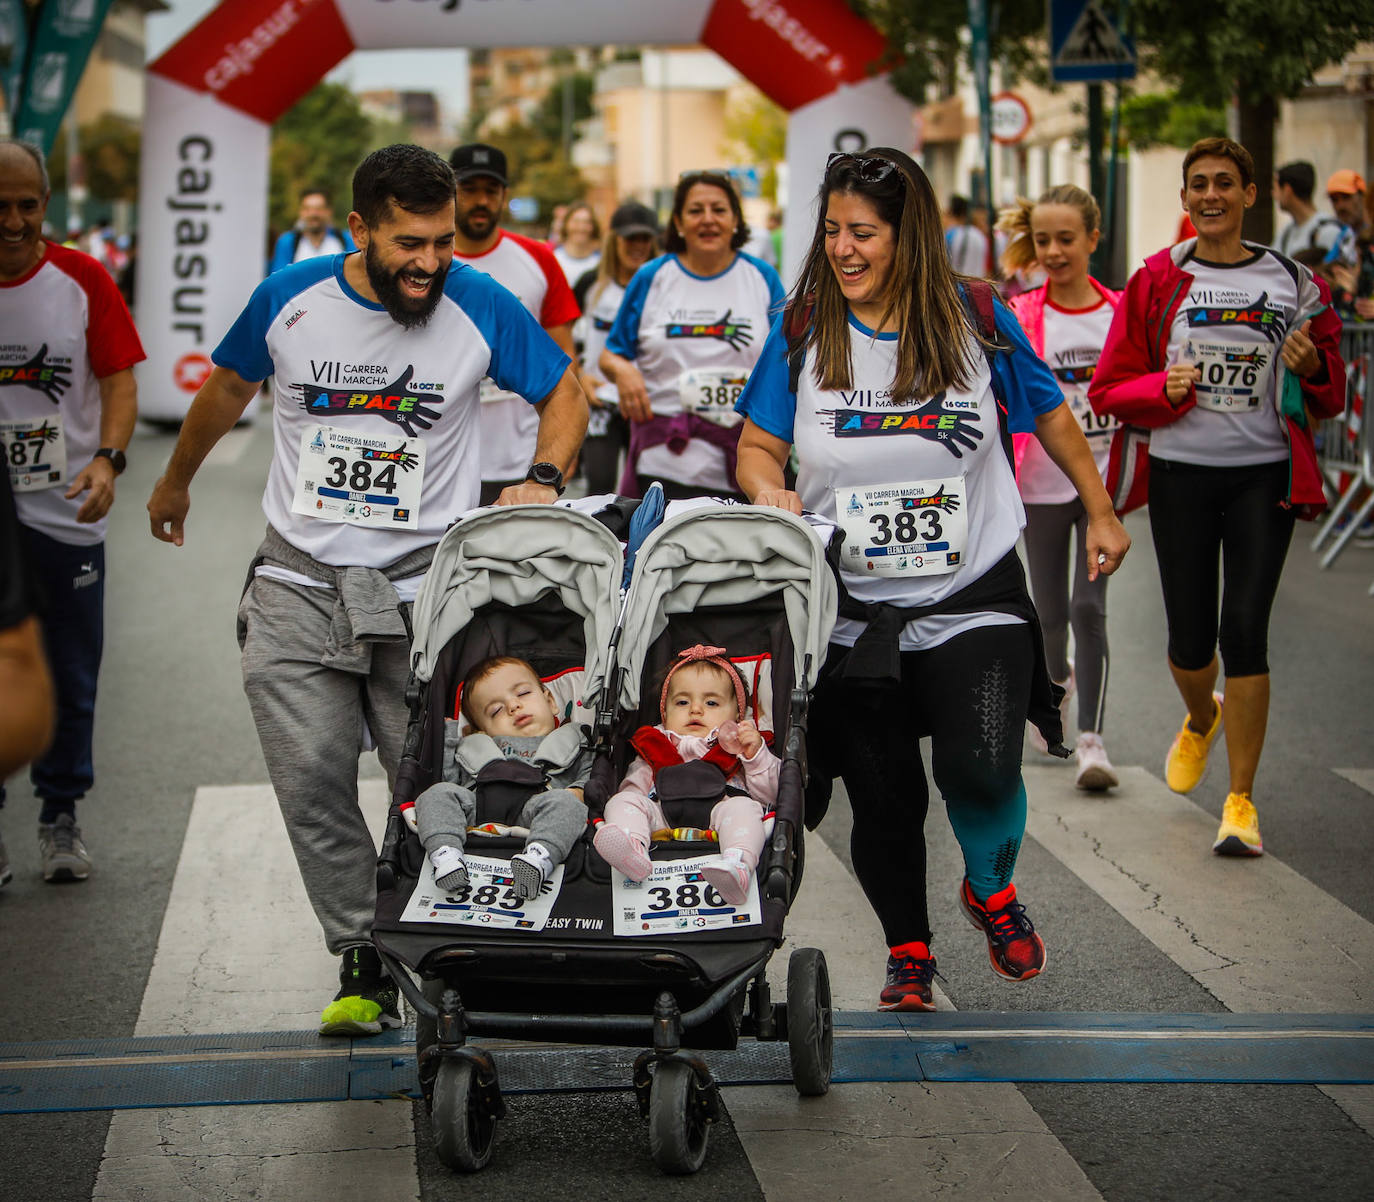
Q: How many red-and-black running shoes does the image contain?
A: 2